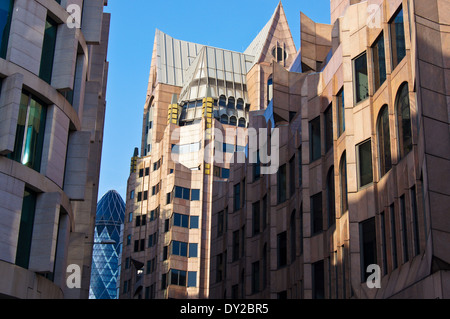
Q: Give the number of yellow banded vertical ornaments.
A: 3